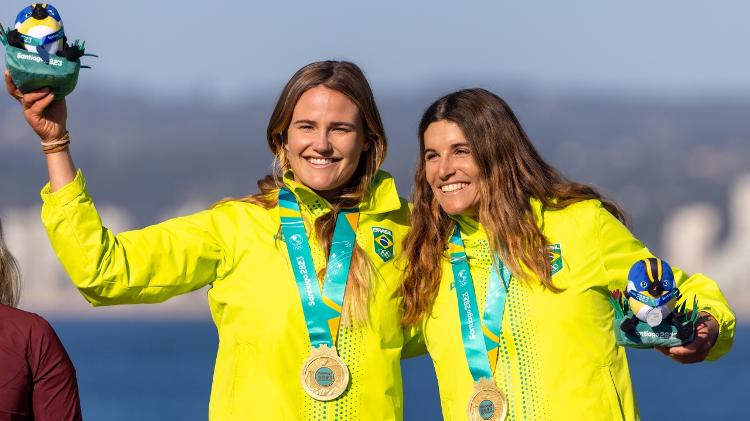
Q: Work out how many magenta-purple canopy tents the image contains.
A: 0